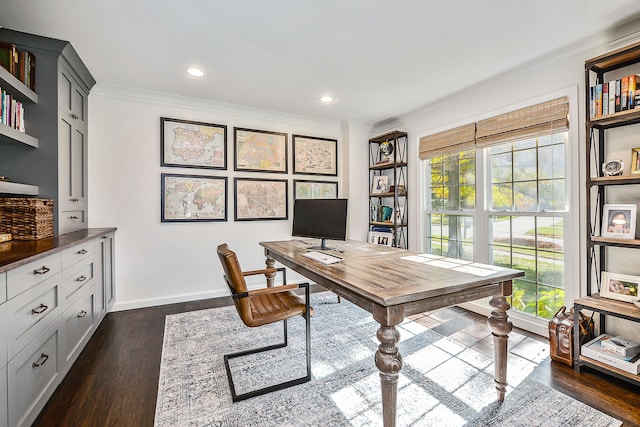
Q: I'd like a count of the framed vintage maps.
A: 6